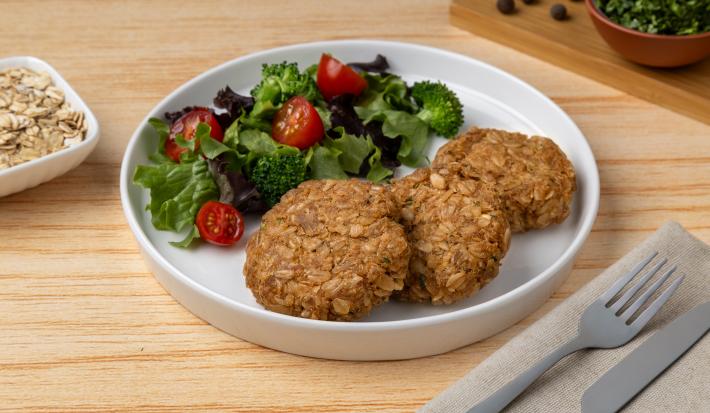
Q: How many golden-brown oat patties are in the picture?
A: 3